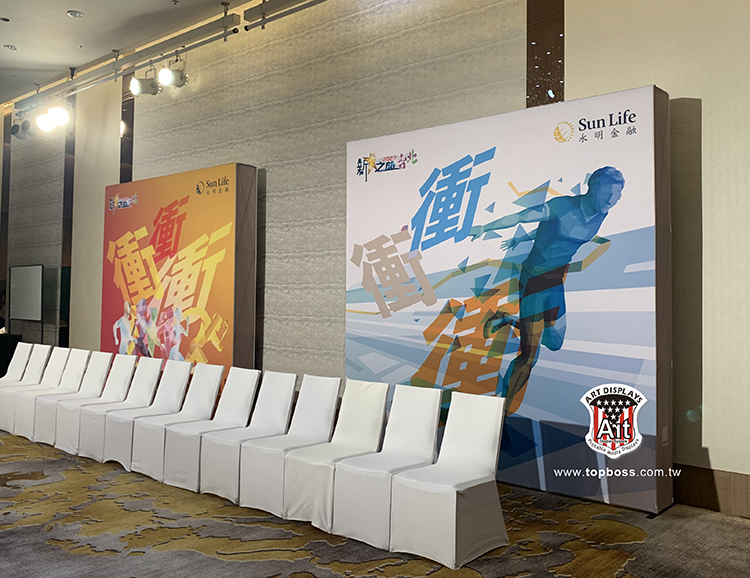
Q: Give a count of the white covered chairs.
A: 15